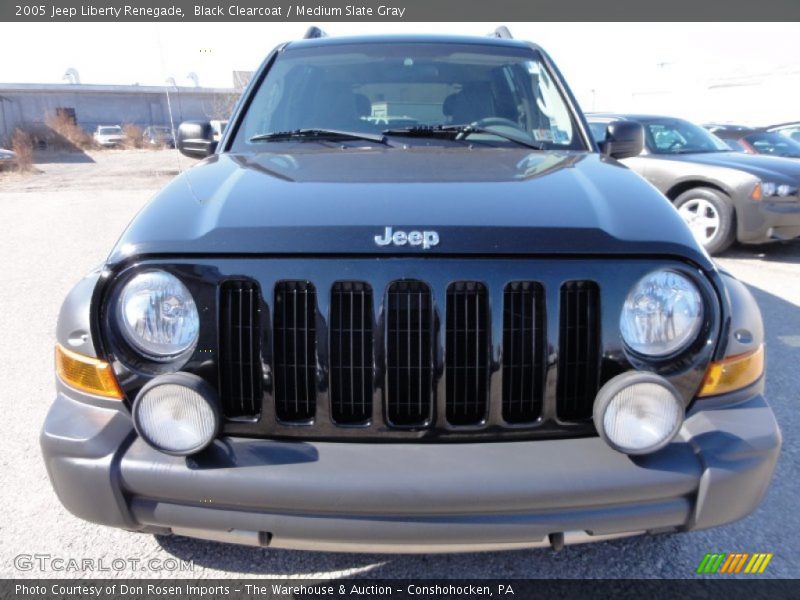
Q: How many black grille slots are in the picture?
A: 7